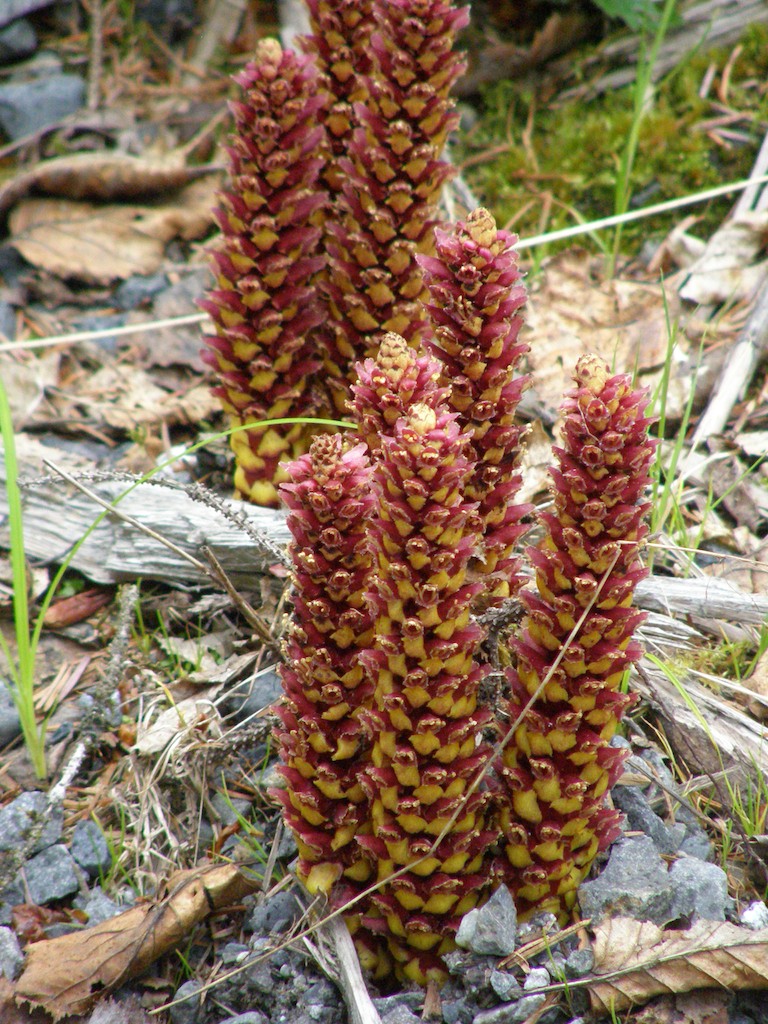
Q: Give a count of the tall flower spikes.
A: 8